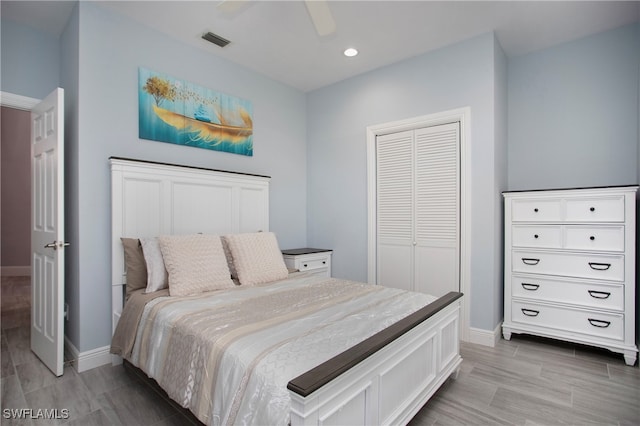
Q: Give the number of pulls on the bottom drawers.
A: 6